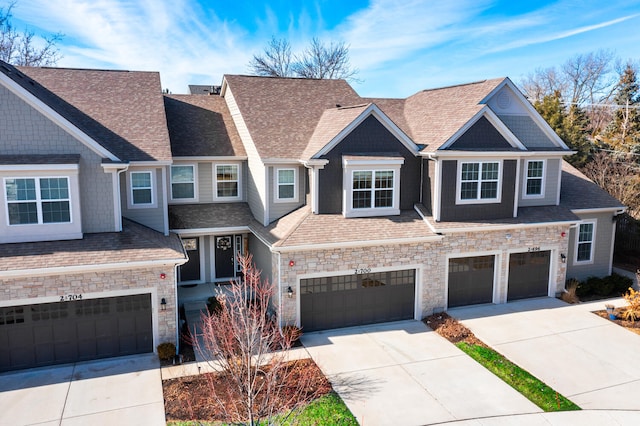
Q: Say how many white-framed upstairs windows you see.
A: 8